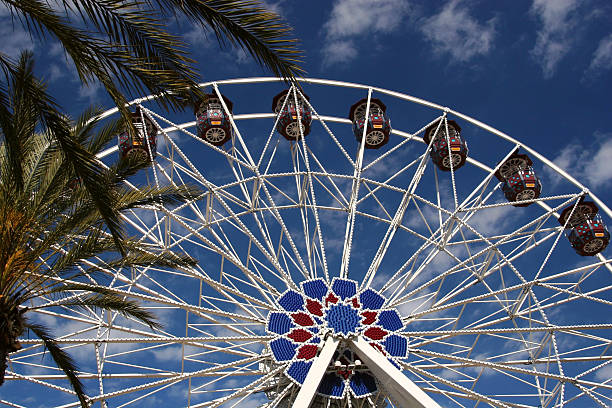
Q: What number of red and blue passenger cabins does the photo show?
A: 7